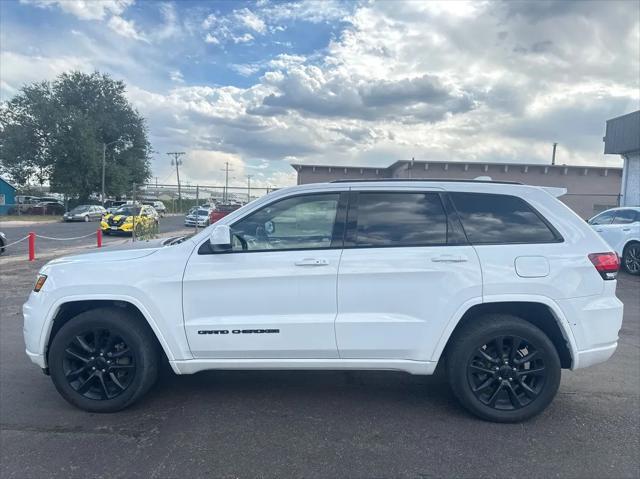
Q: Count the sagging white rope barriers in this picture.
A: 2